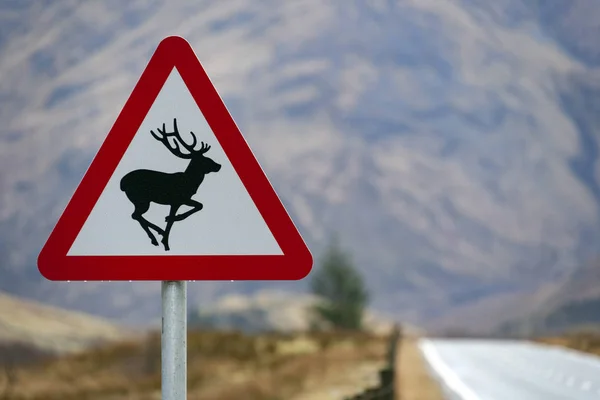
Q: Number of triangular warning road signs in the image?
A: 1